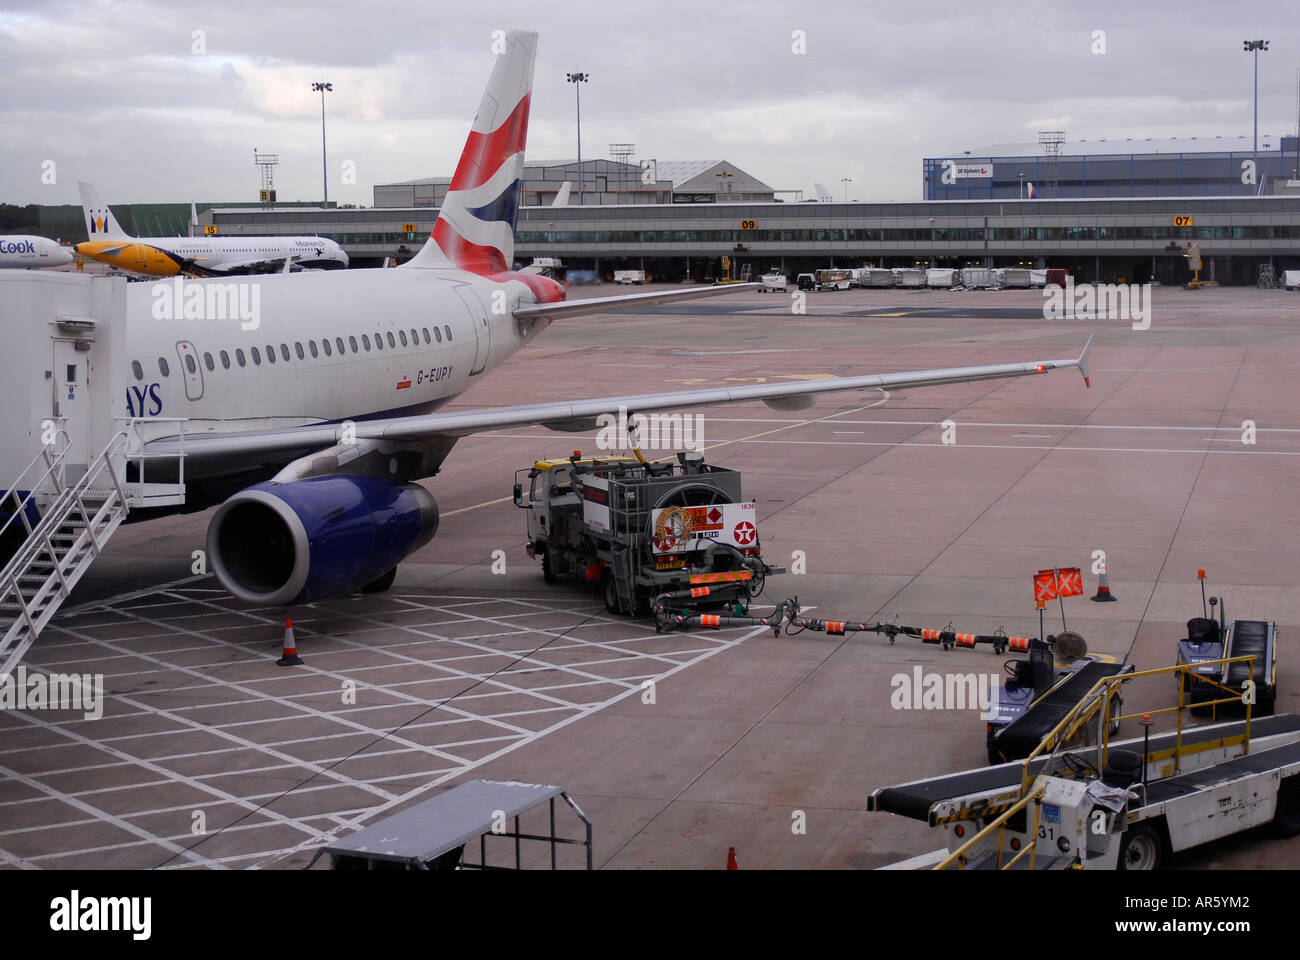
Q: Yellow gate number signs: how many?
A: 4